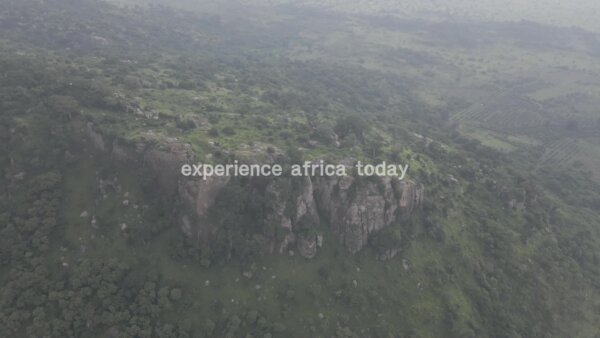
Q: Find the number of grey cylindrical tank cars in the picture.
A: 0